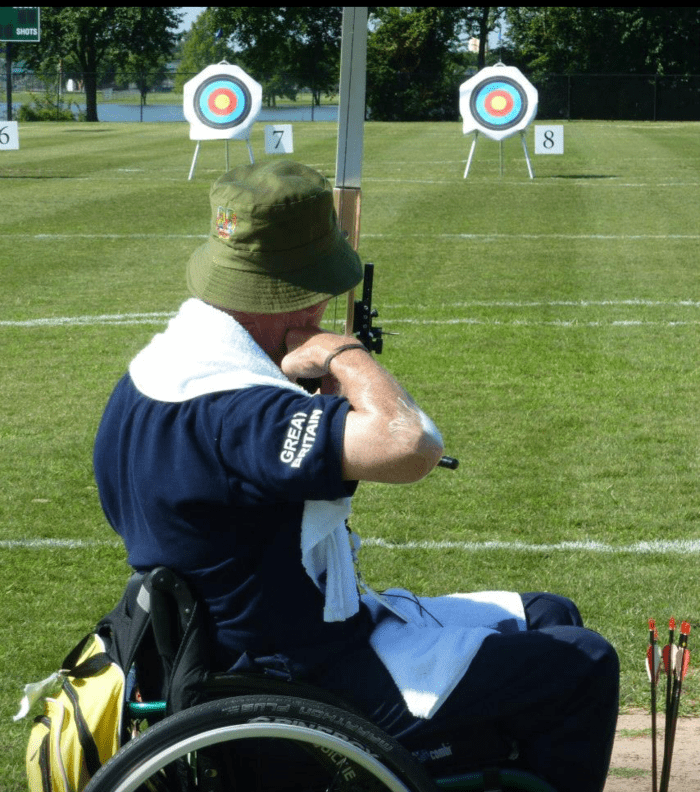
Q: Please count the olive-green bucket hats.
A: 1